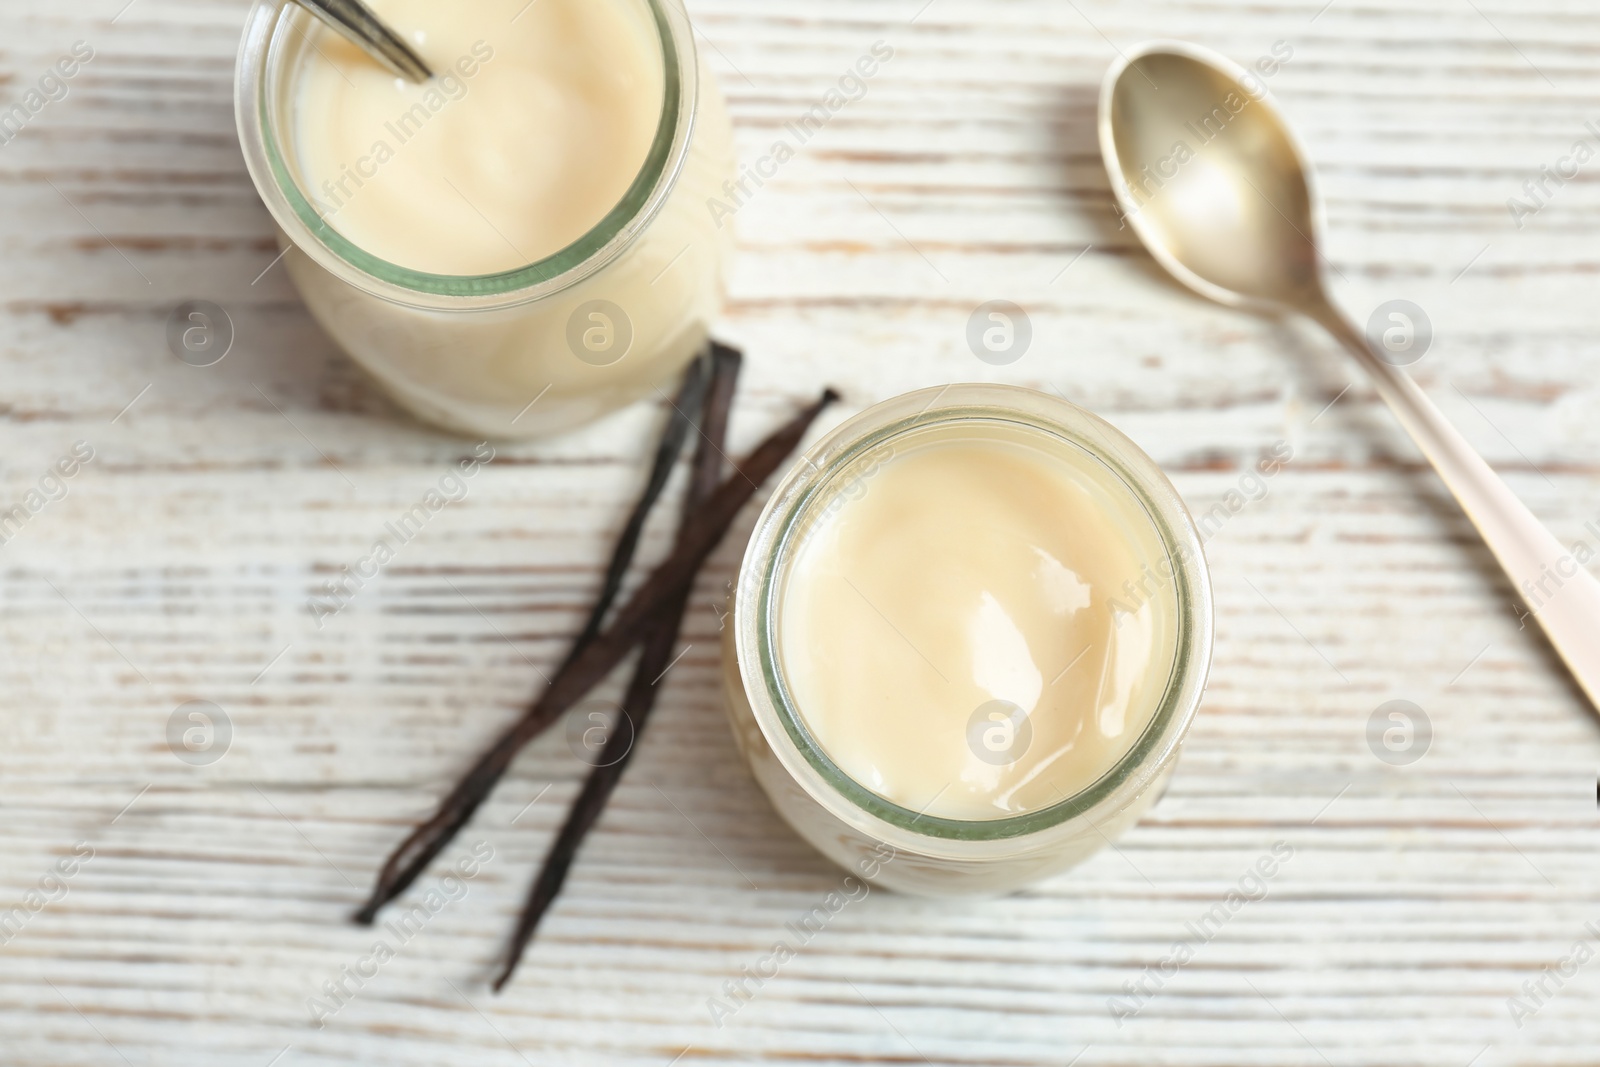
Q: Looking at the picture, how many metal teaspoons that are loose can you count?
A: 1